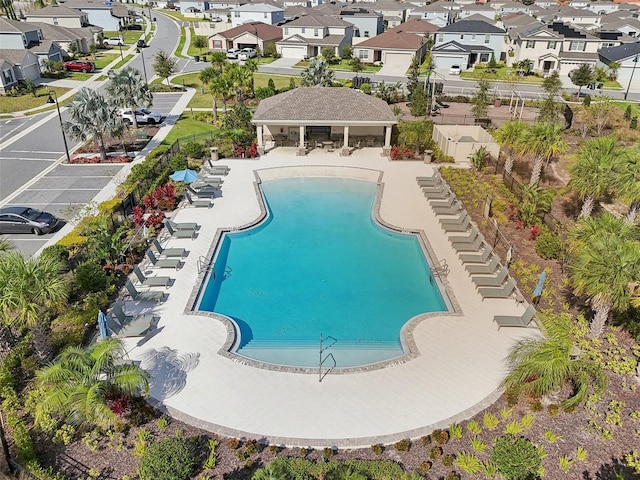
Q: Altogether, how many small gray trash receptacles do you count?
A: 2